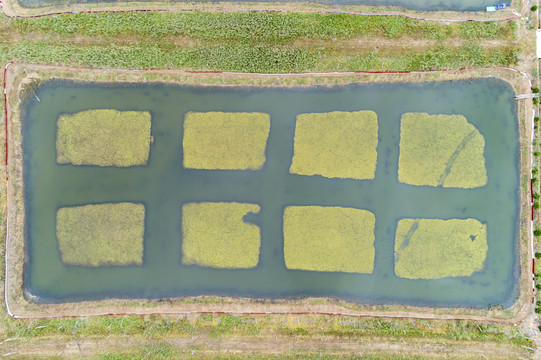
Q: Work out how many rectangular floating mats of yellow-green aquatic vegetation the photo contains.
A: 8